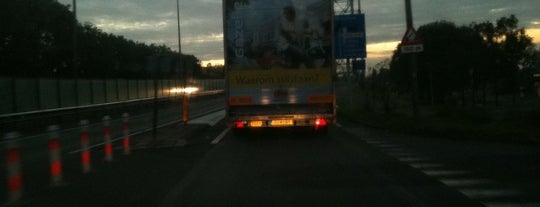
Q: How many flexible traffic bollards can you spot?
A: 5